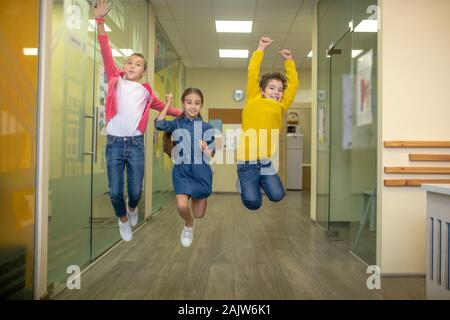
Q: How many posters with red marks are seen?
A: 1